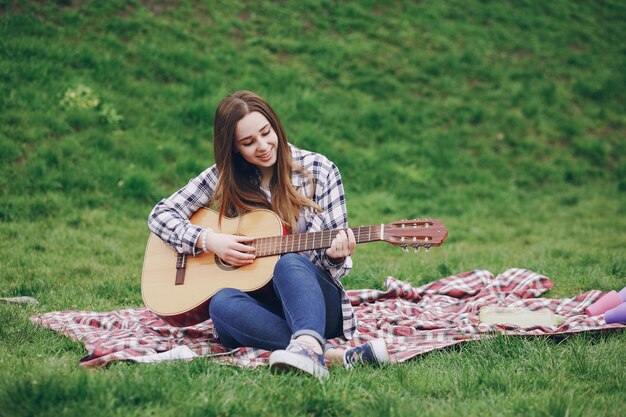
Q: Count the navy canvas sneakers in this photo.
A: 2